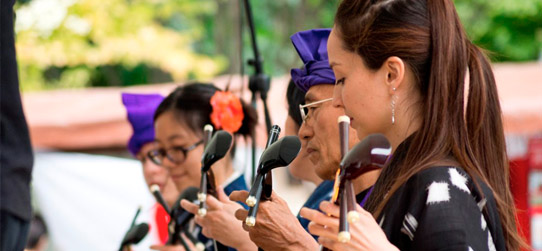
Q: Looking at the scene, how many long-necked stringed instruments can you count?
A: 5